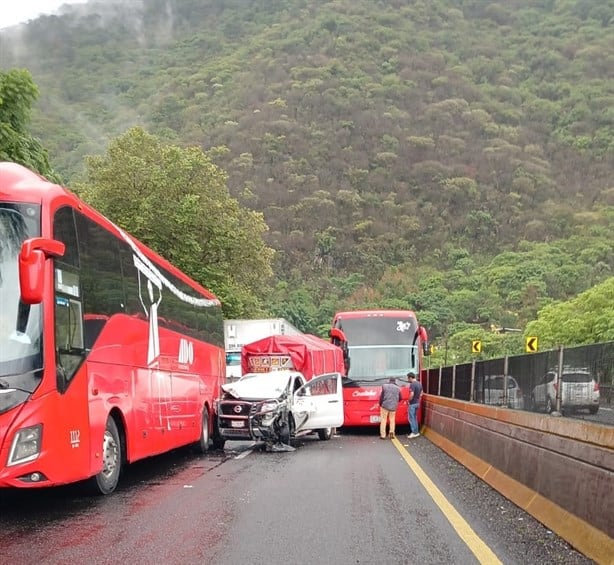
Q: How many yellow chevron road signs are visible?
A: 2